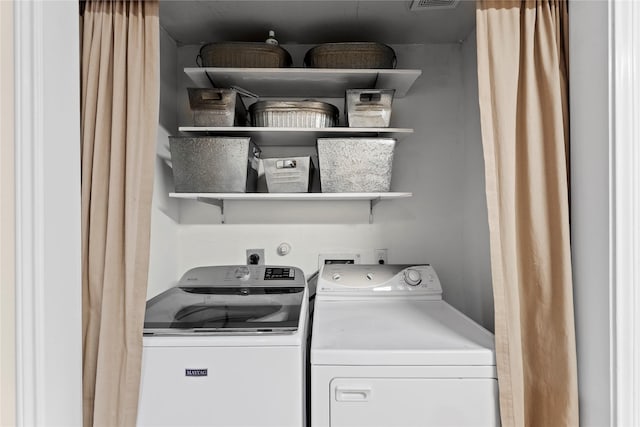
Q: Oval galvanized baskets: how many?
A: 3